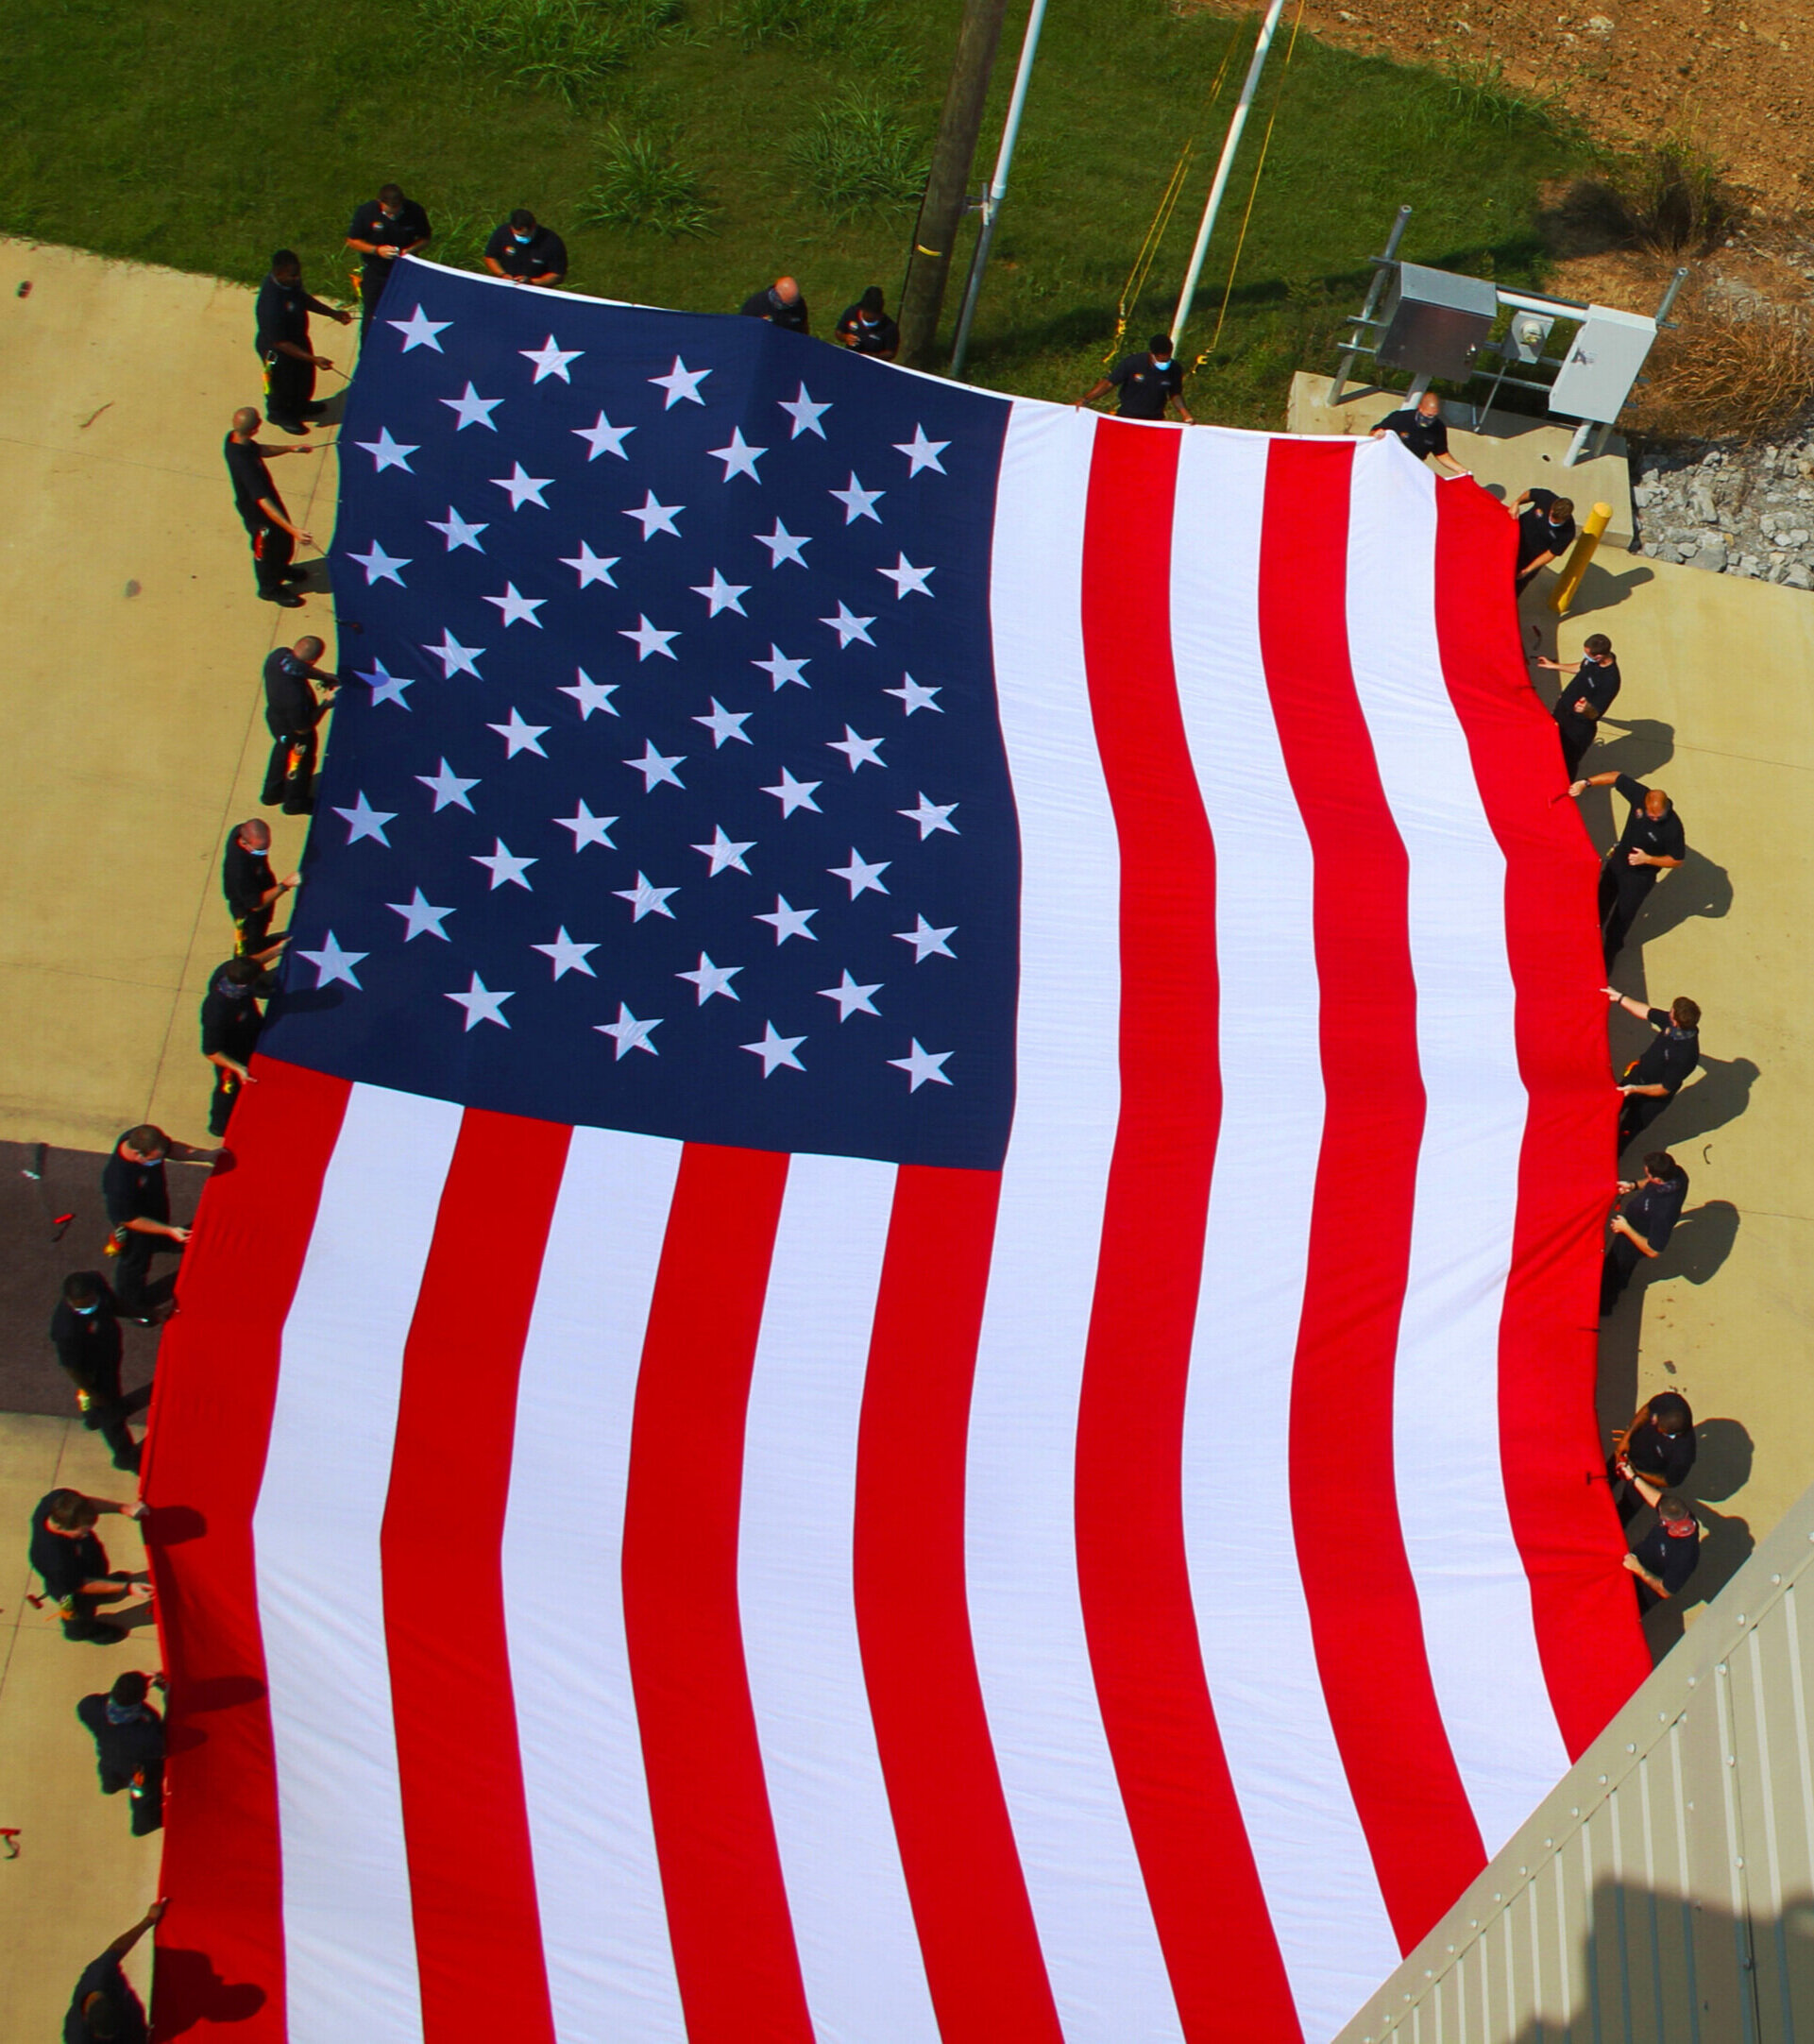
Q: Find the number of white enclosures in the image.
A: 1